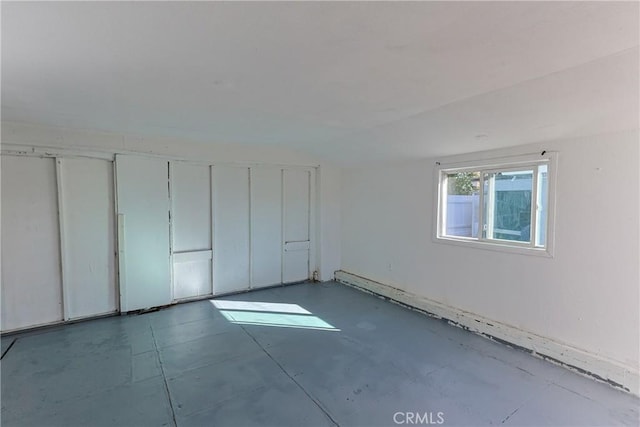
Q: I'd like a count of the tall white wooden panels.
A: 7